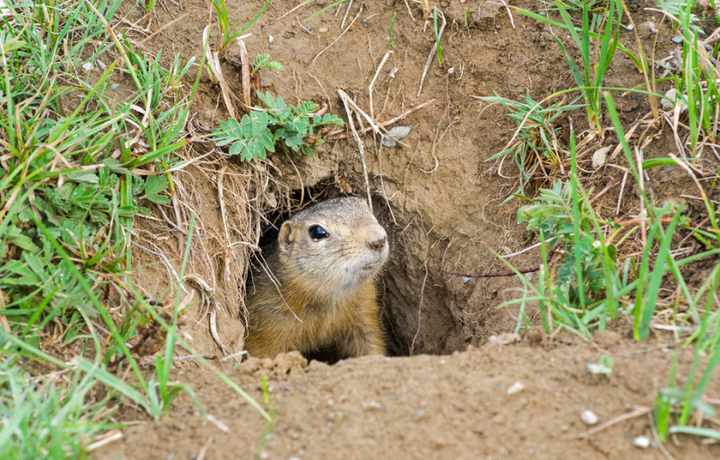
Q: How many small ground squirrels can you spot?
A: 1